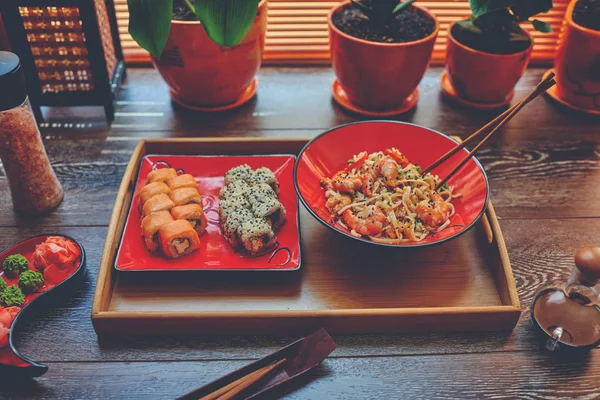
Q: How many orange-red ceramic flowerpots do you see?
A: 4